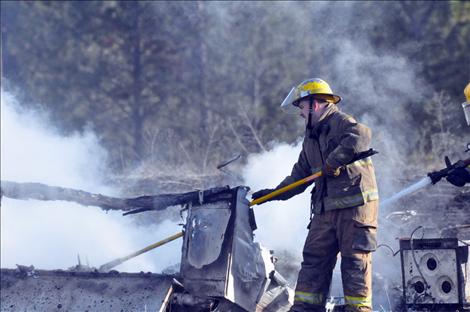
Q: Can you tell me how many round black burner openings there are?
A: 3